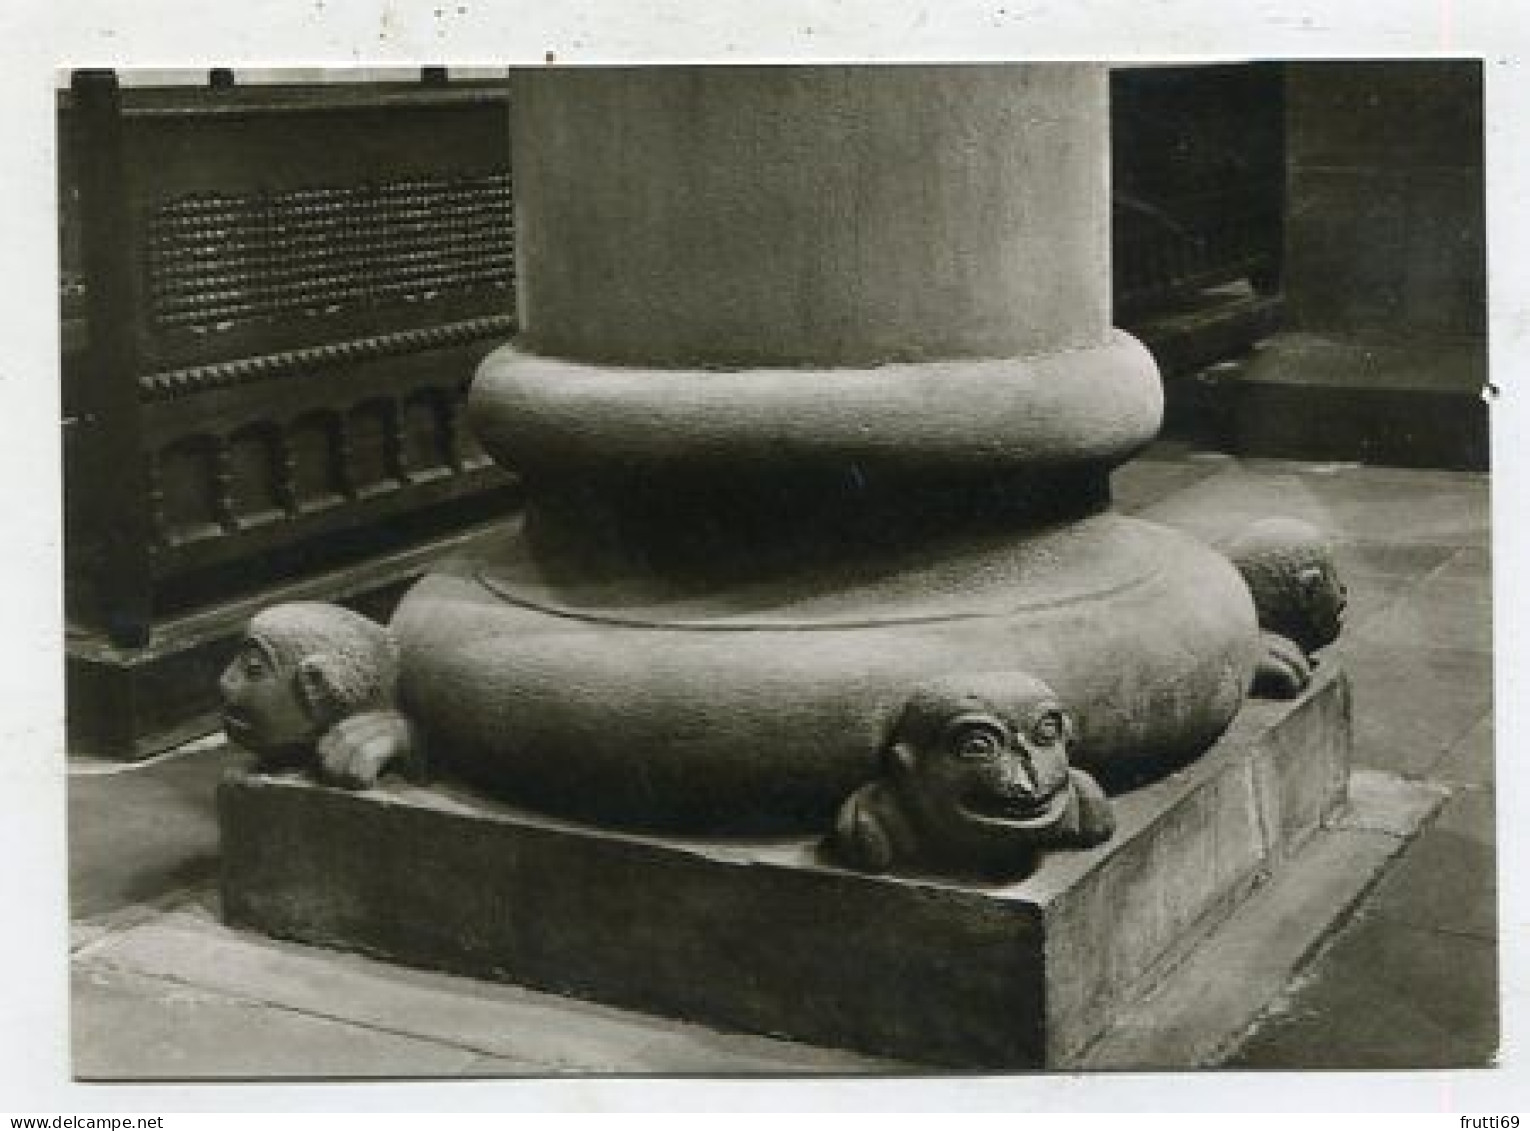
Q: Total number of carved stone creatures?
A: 3